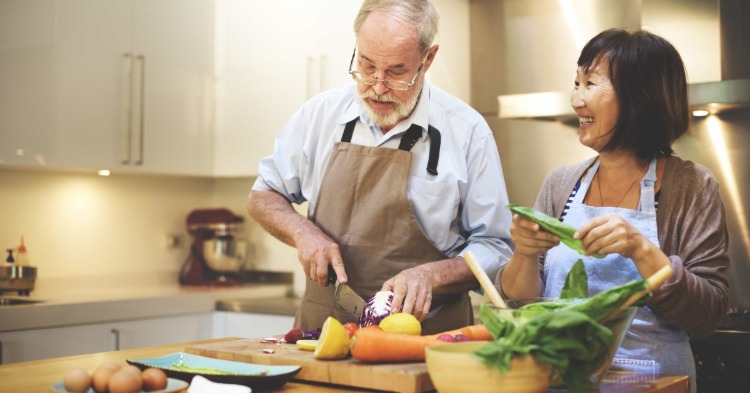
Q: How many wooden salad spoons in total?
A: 2